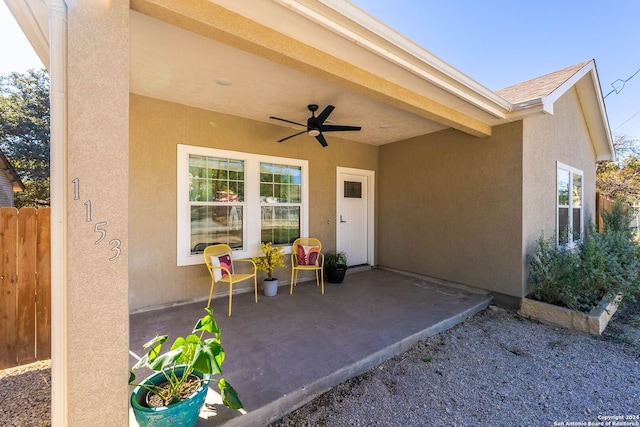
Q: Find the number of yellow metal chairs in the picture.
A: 2